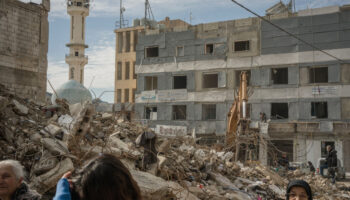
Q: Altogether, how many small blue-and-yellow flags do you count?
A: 0